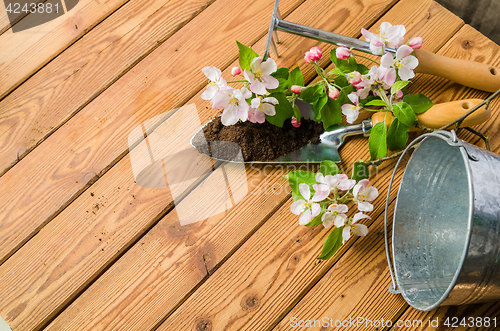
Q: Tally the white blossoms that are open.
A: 13